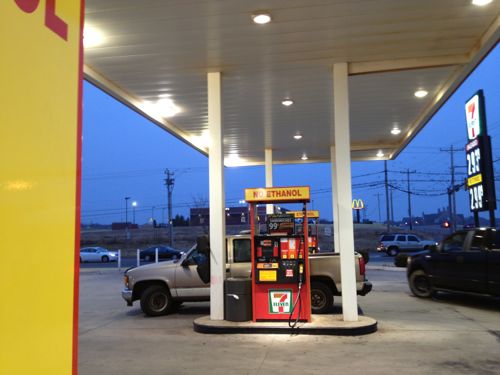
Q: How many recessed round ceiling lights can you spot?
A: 12